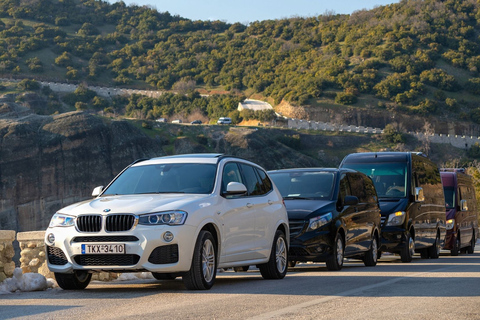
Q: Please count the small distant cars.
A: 4